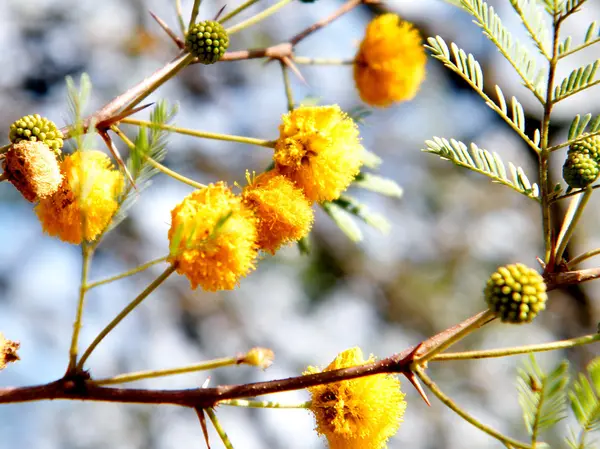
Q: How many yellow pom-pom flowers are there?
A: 6